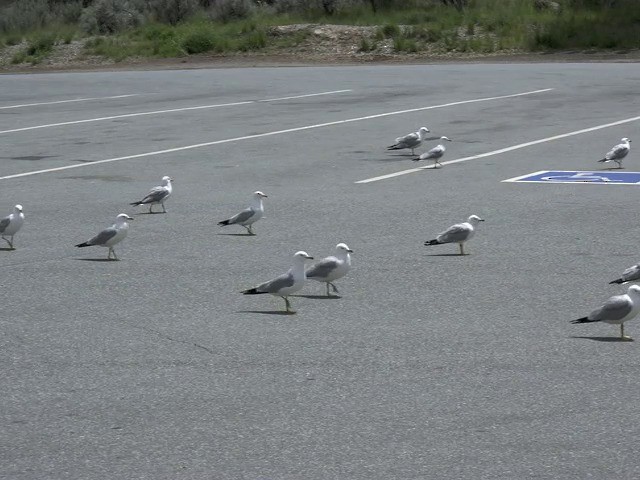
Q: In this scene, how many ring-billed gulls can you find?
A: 12